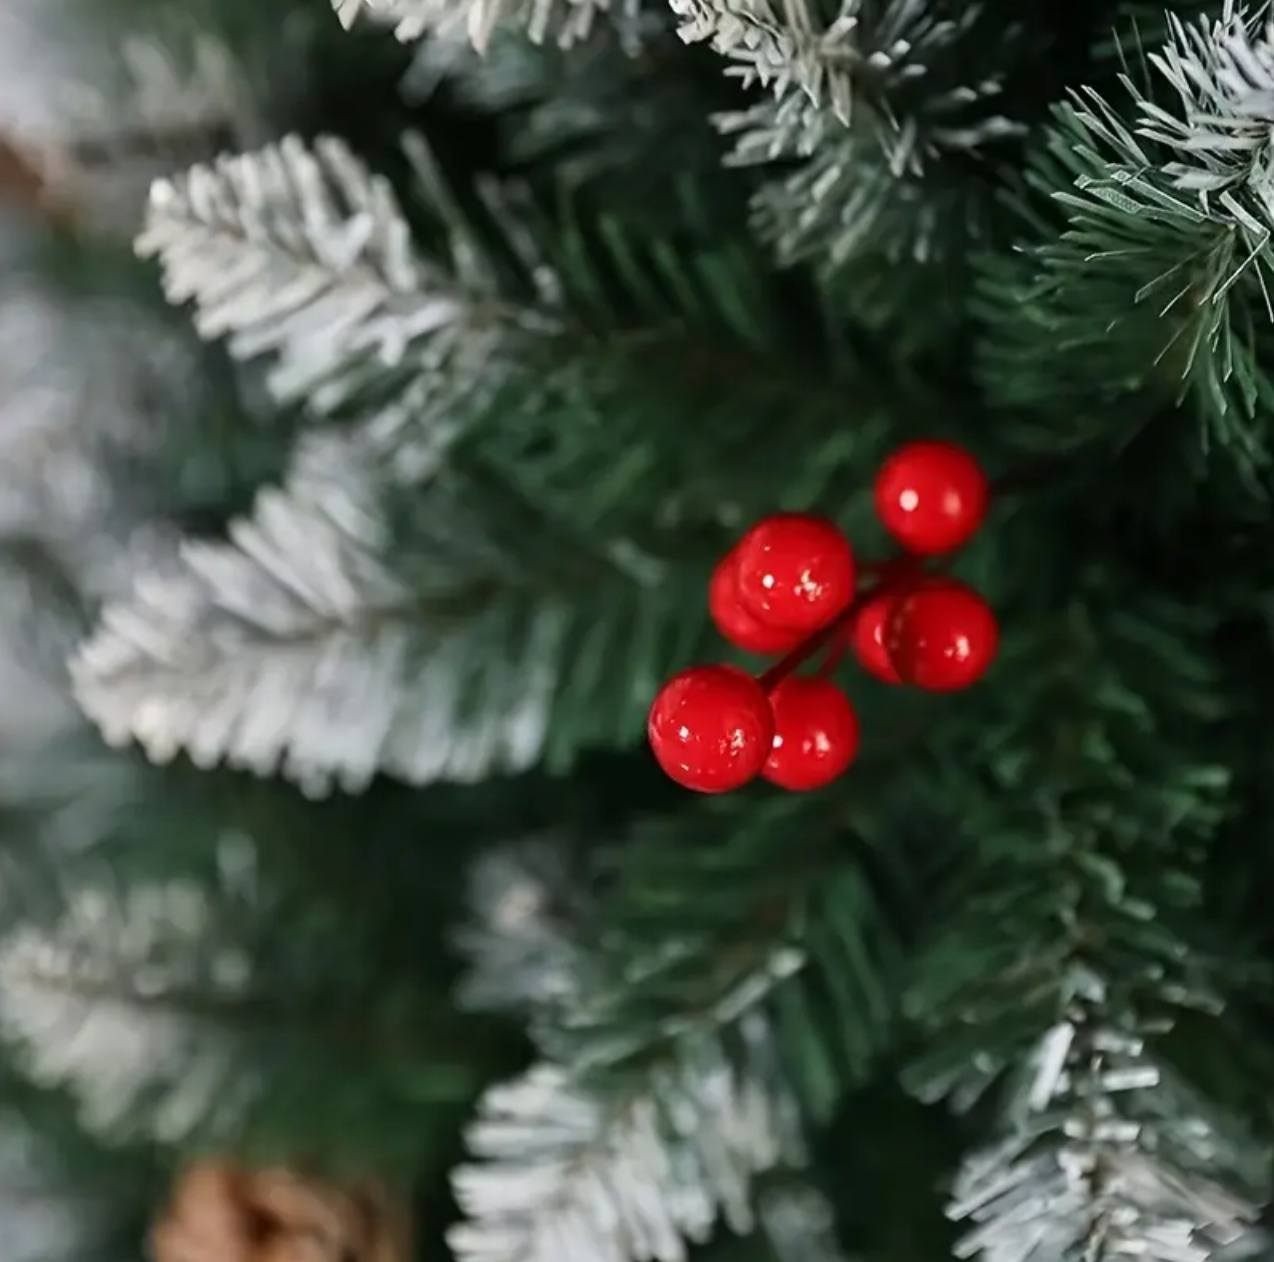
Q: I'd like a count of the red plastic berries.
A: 7